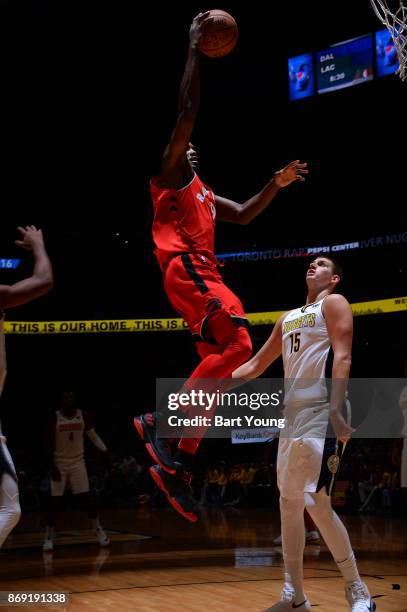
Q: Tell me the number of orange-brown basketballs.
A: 1